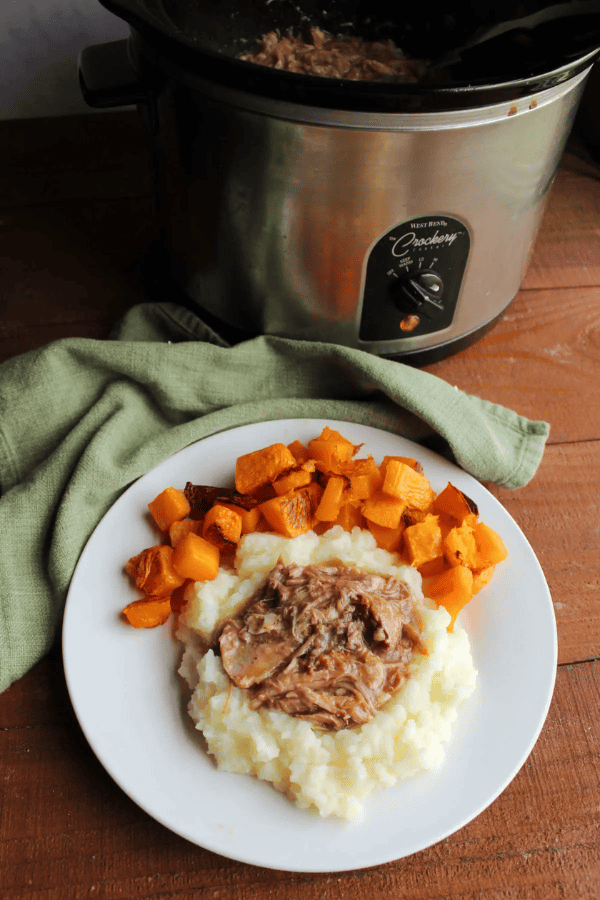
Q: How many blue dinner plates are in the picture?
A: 0